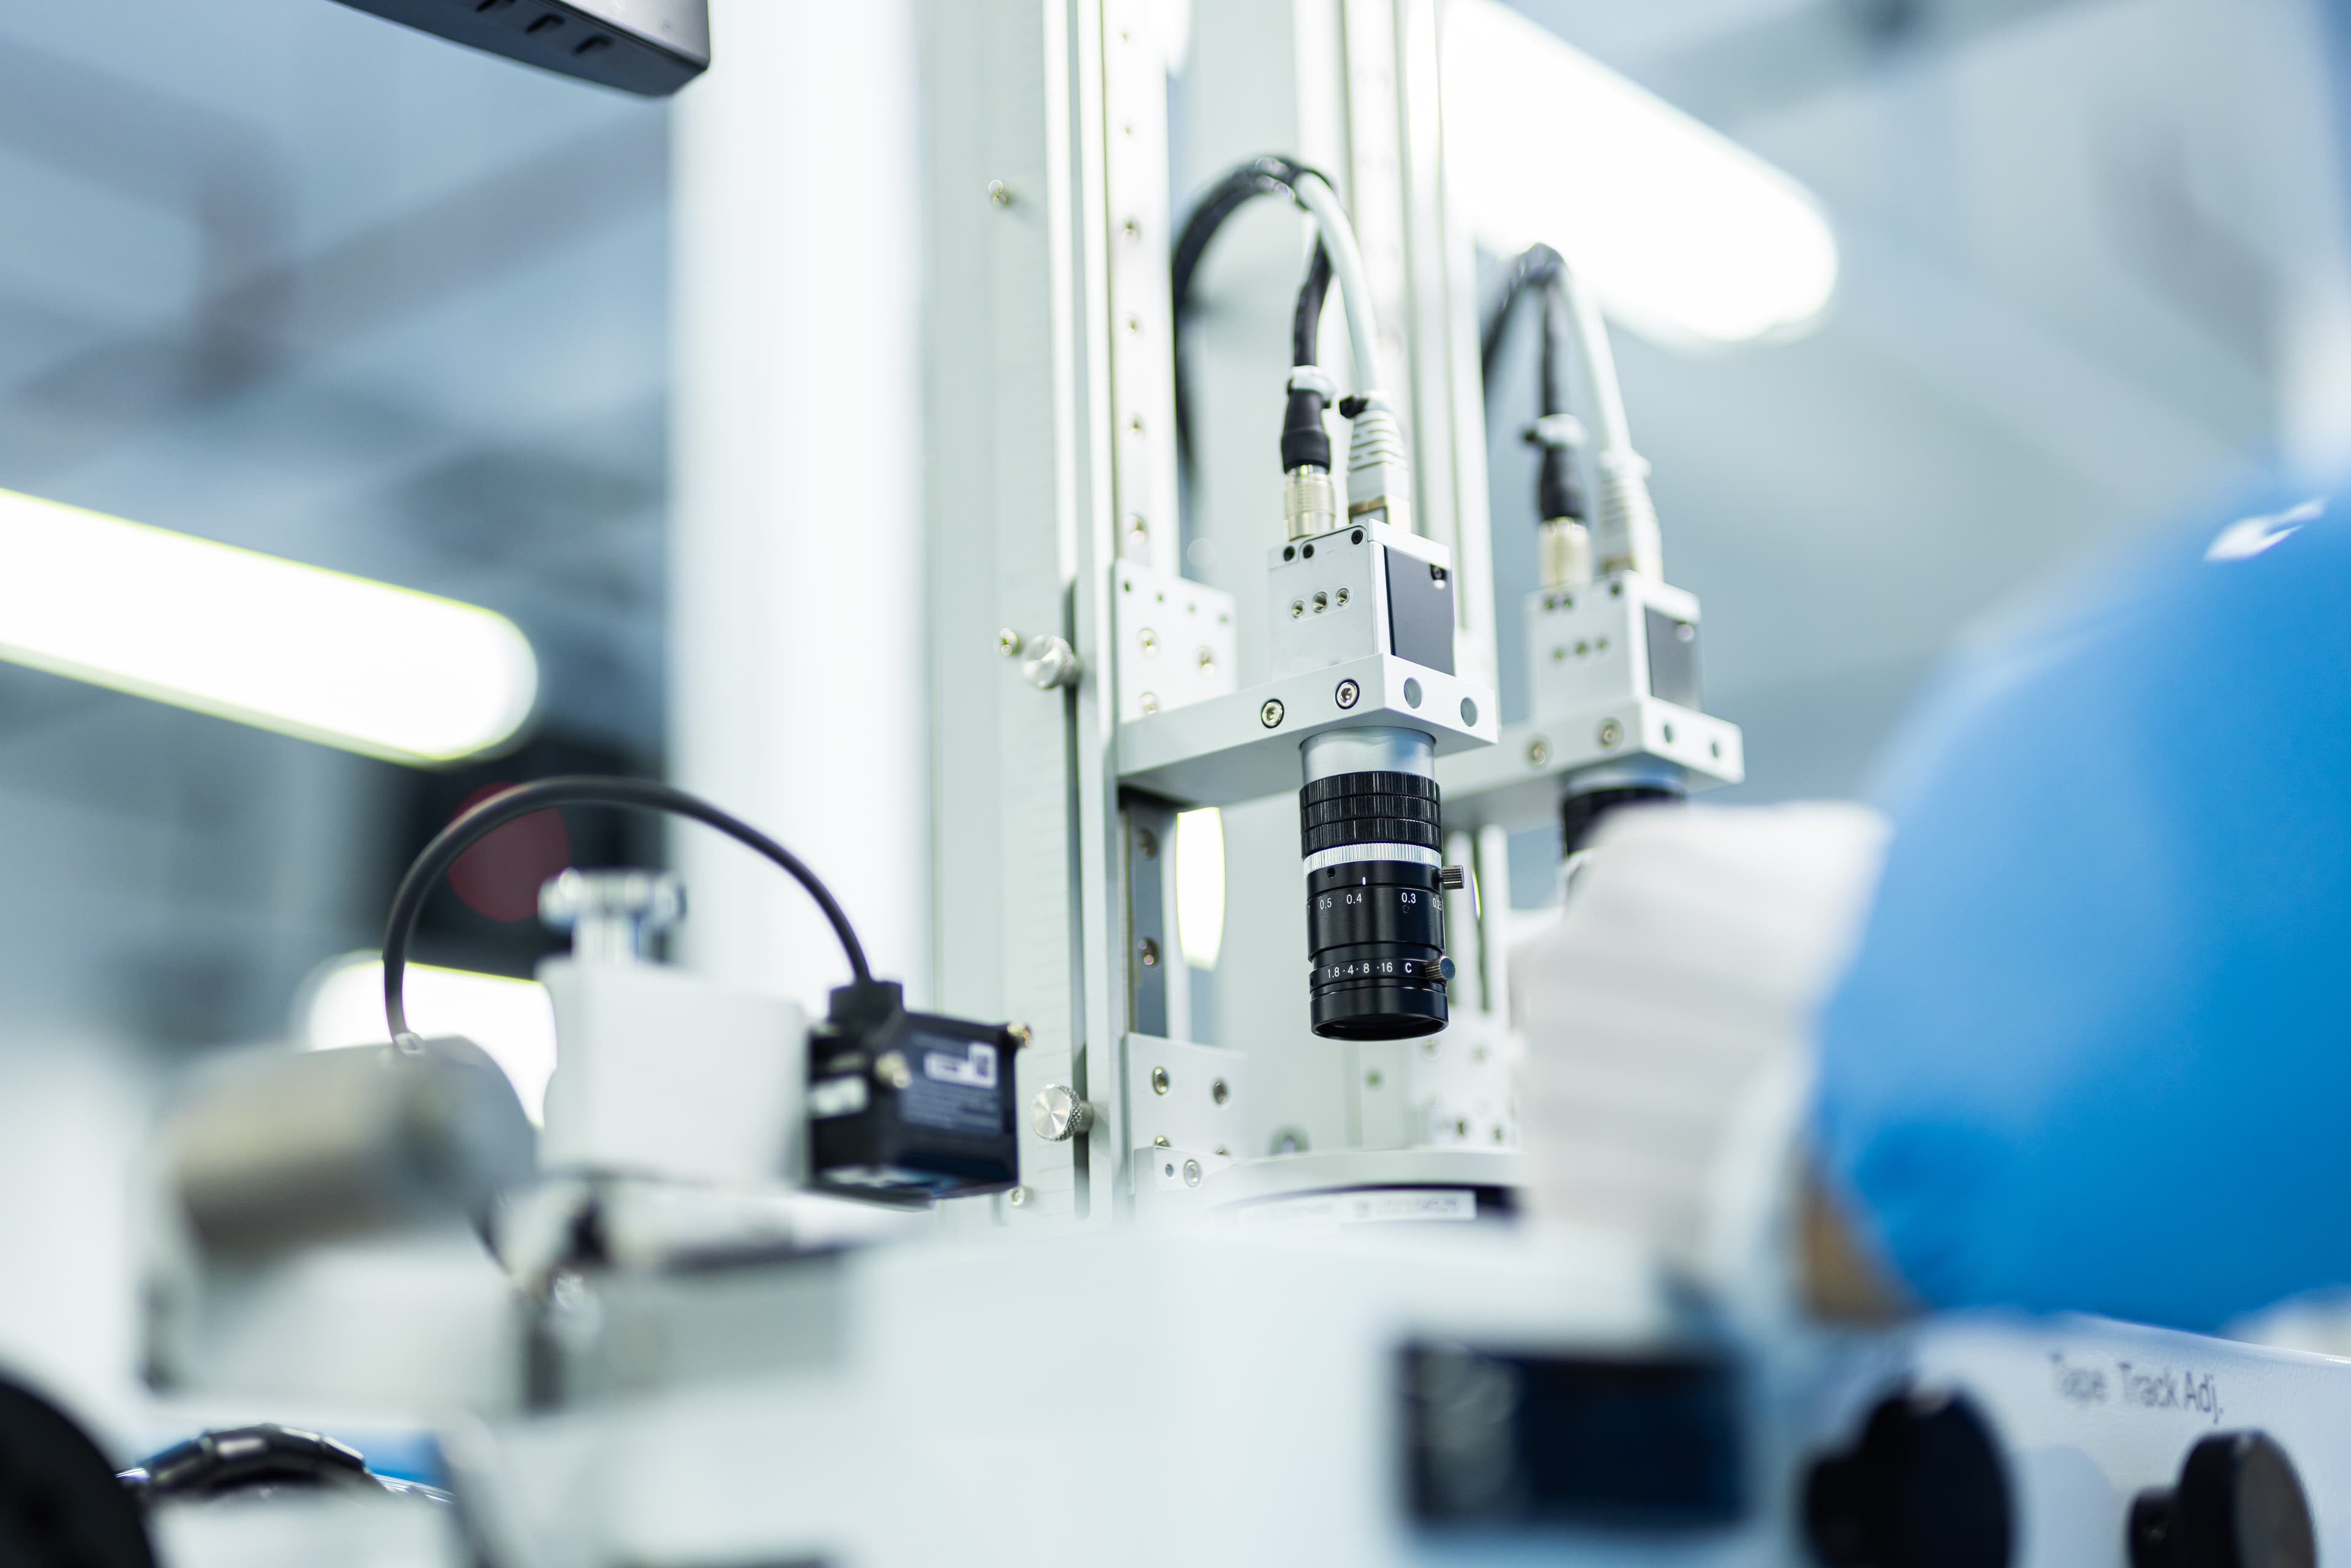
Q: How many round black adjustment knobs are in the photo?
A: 2